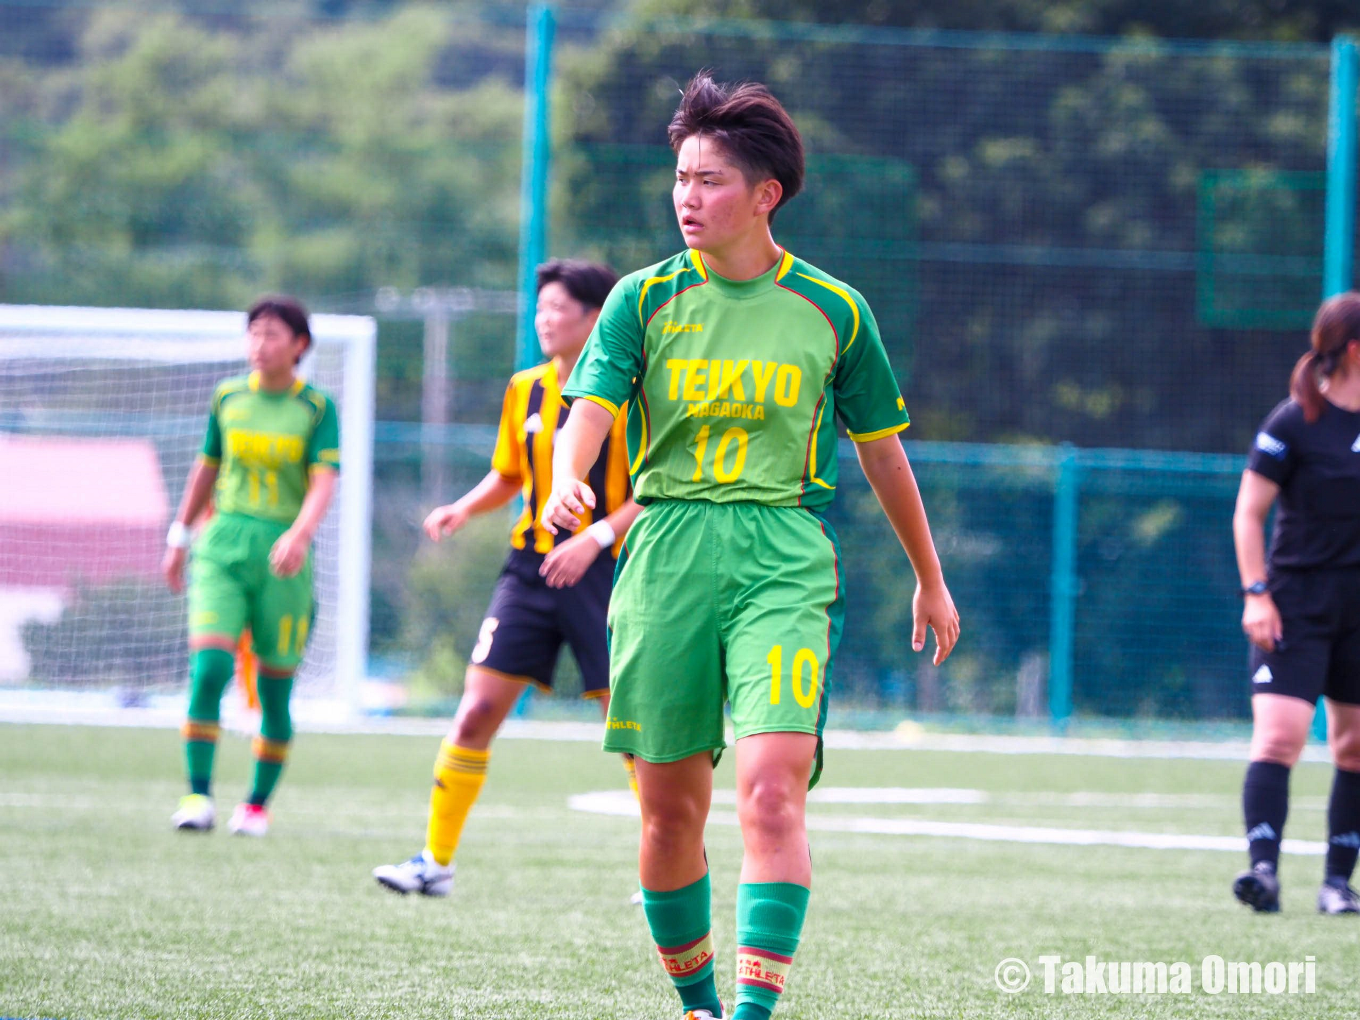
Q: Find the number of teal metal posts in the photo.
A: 3